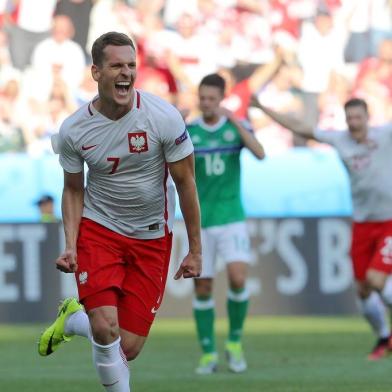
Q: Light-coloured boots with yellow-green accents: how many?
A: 2